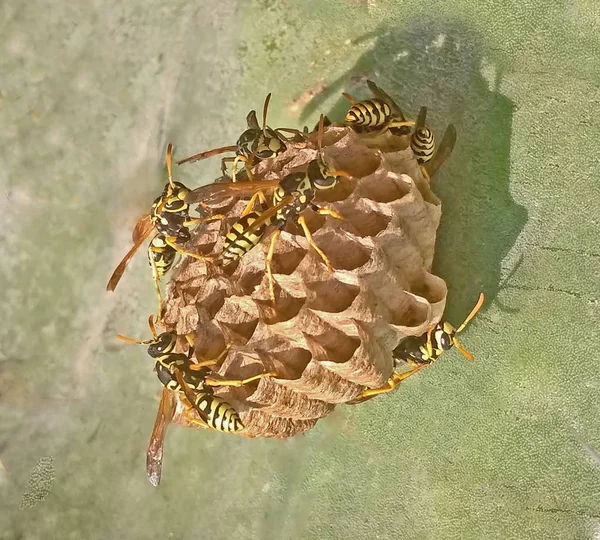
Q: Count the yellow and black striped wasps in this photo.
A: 7